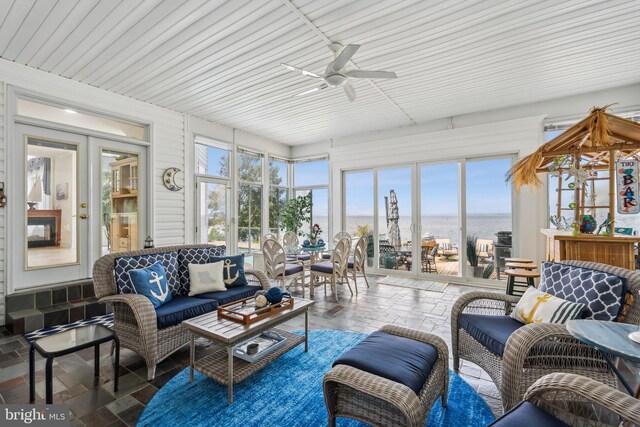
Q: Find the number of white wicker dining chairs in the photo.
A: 6